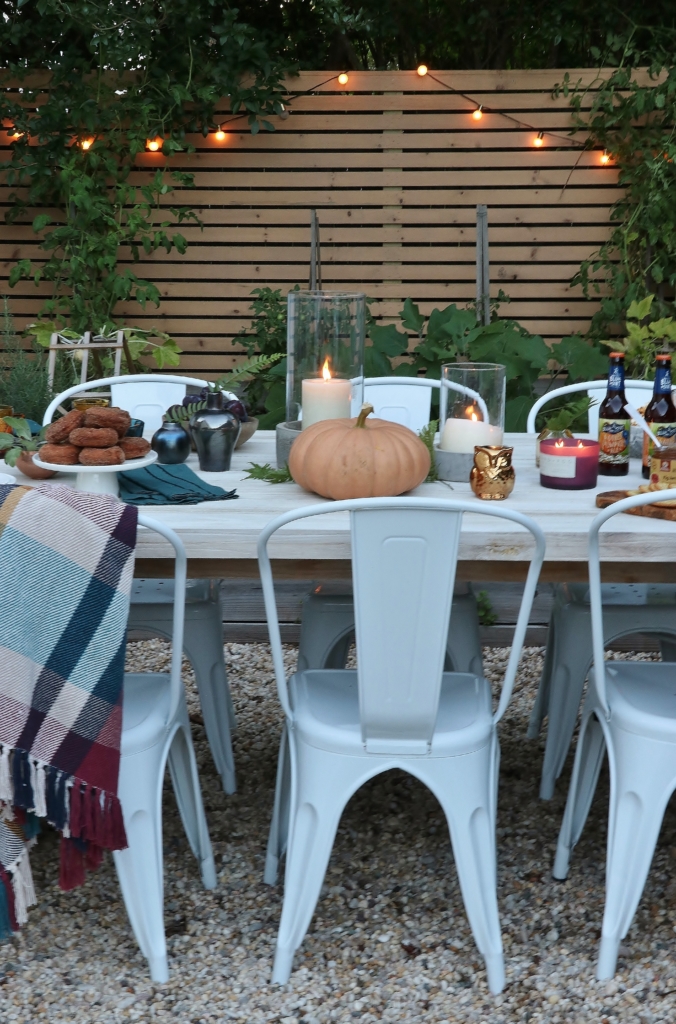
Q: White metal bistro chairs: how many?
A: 6